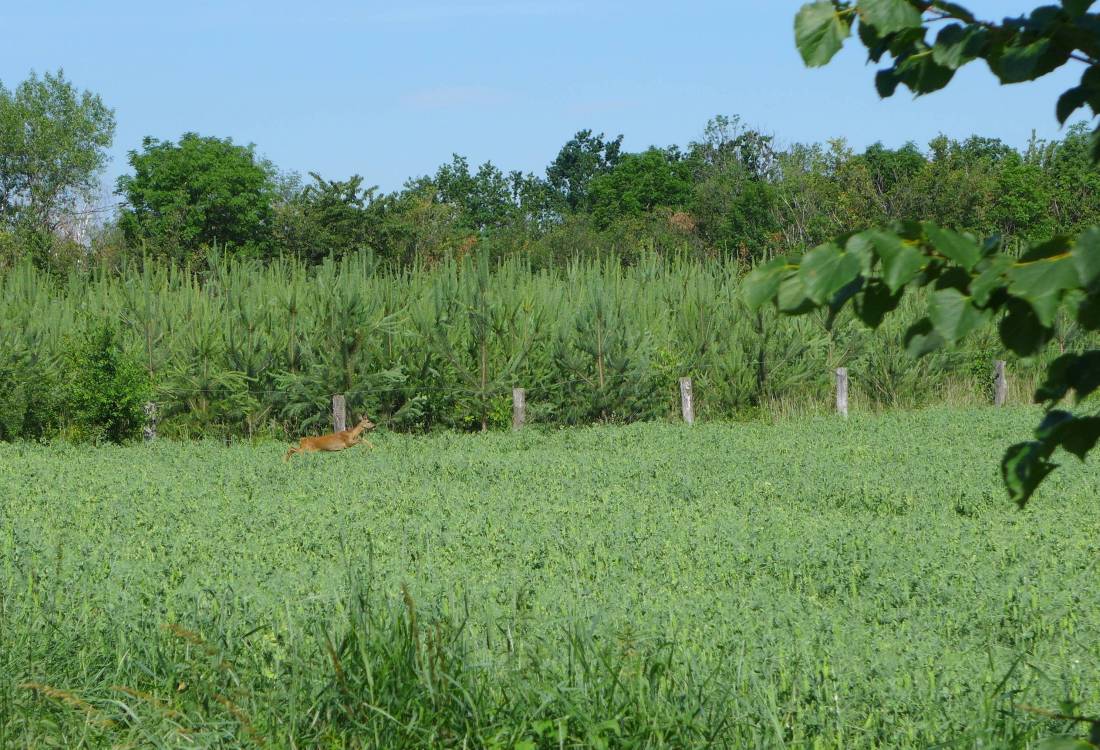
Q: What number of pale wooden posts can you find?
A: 6